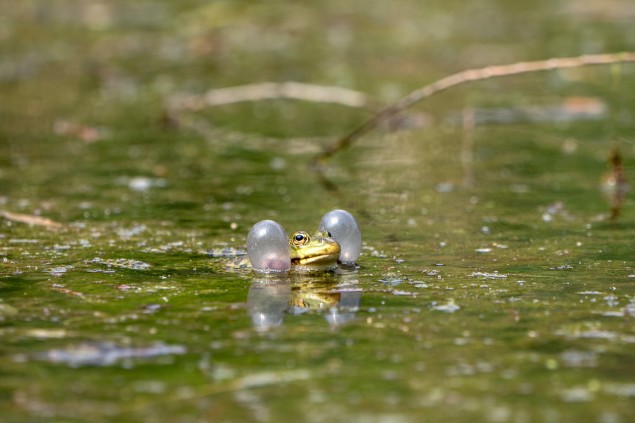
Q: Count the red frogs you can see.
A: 0